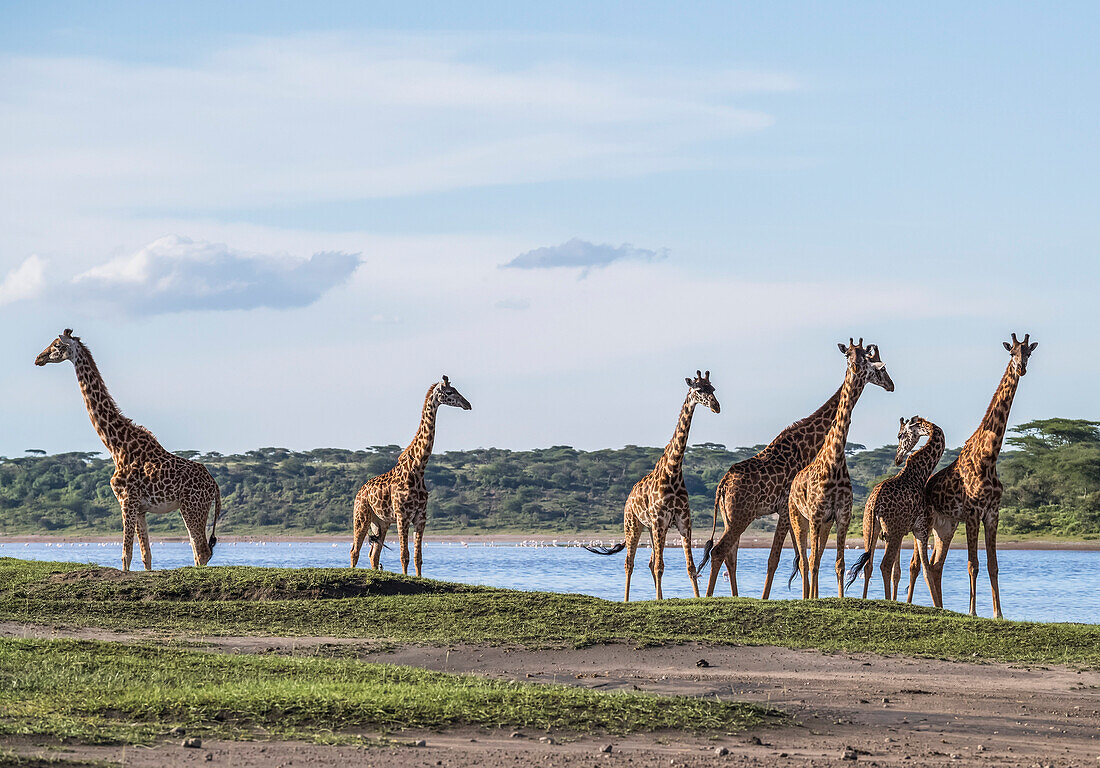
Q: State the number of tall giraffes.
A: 7